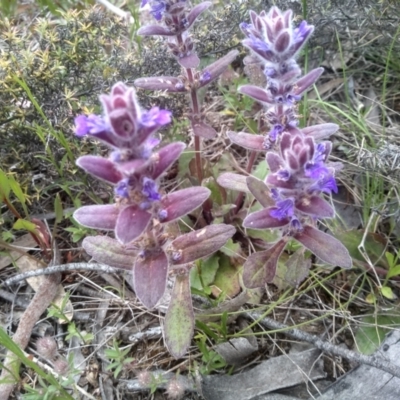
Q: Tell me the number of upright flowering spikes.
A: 4